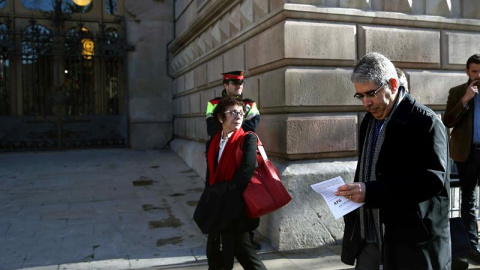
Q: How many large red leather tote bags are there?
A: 1